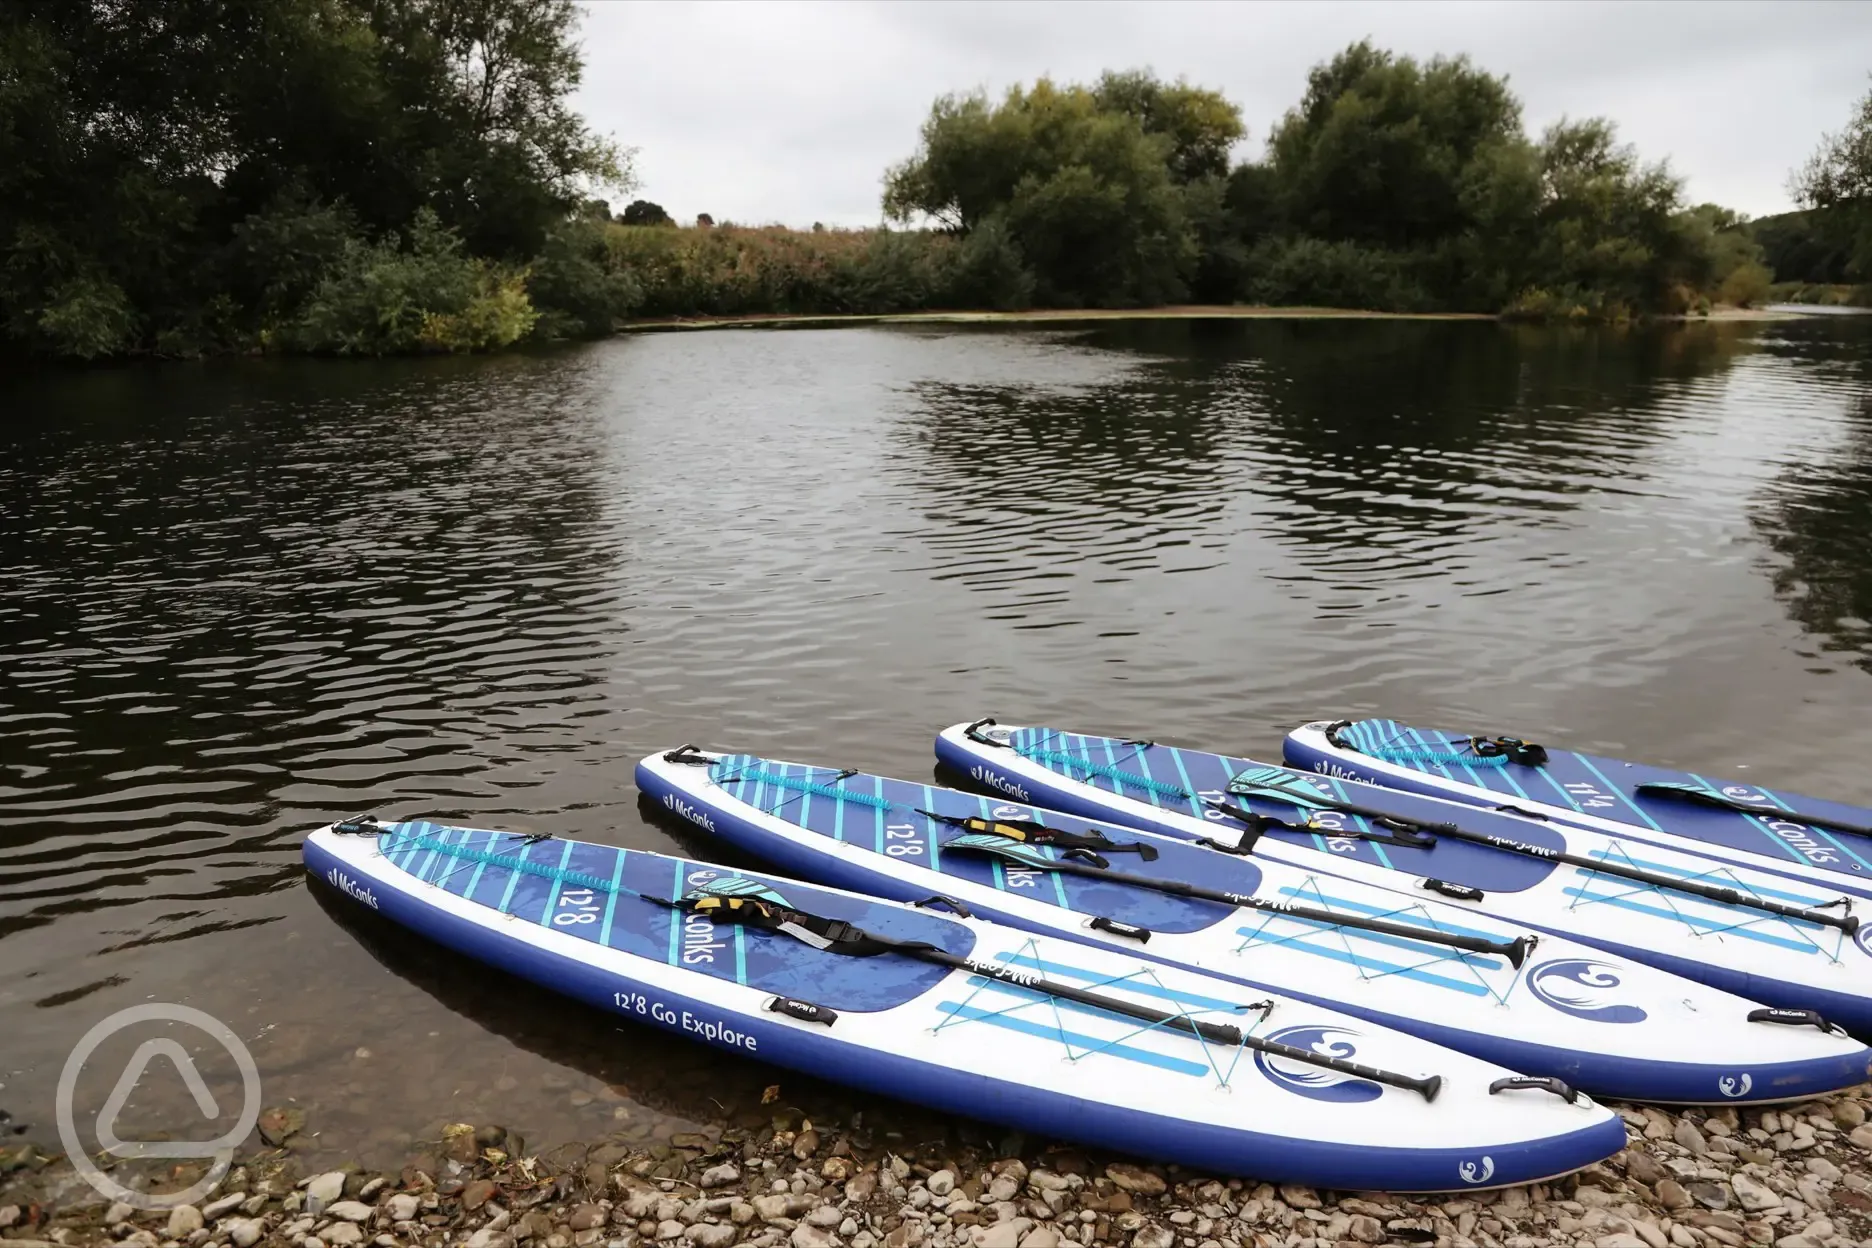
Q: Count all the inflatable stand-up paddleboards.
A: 4